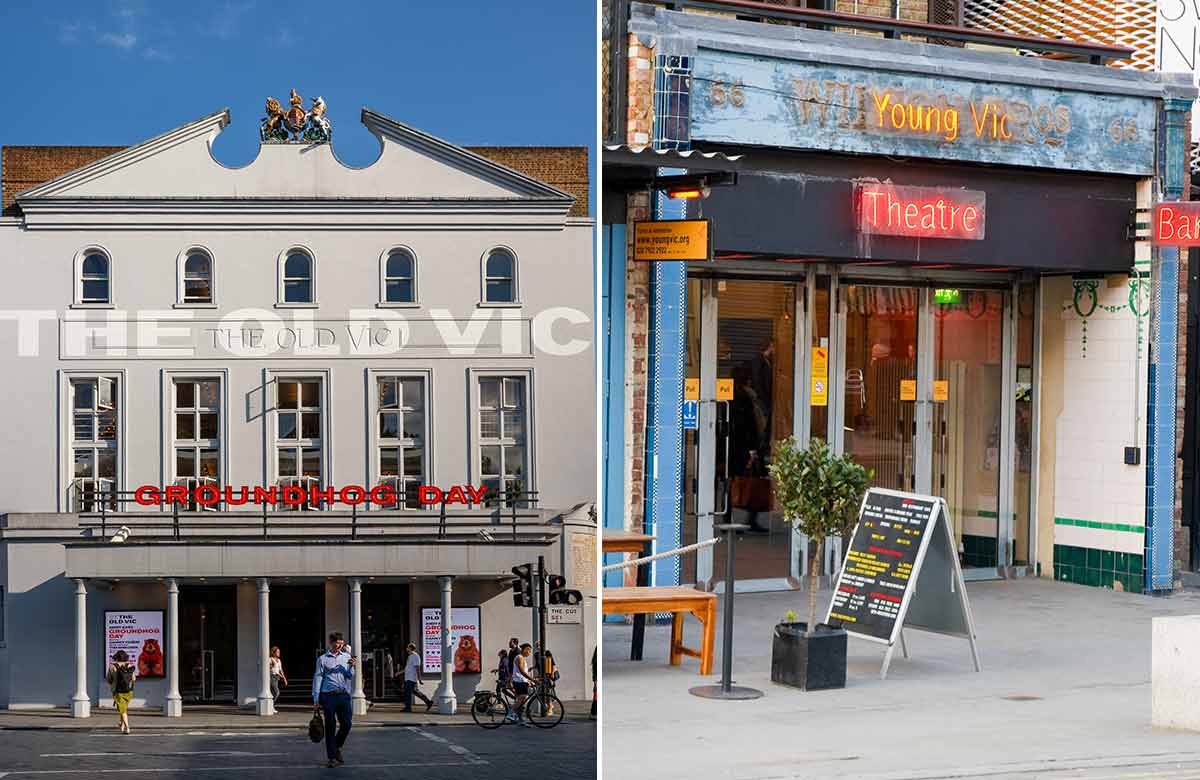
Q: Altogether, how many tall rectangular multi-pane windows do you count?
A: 5